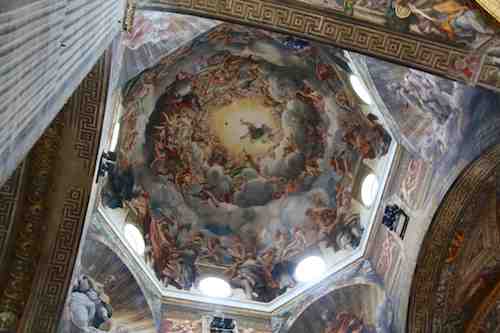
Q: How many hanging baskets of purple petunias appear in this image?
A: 0